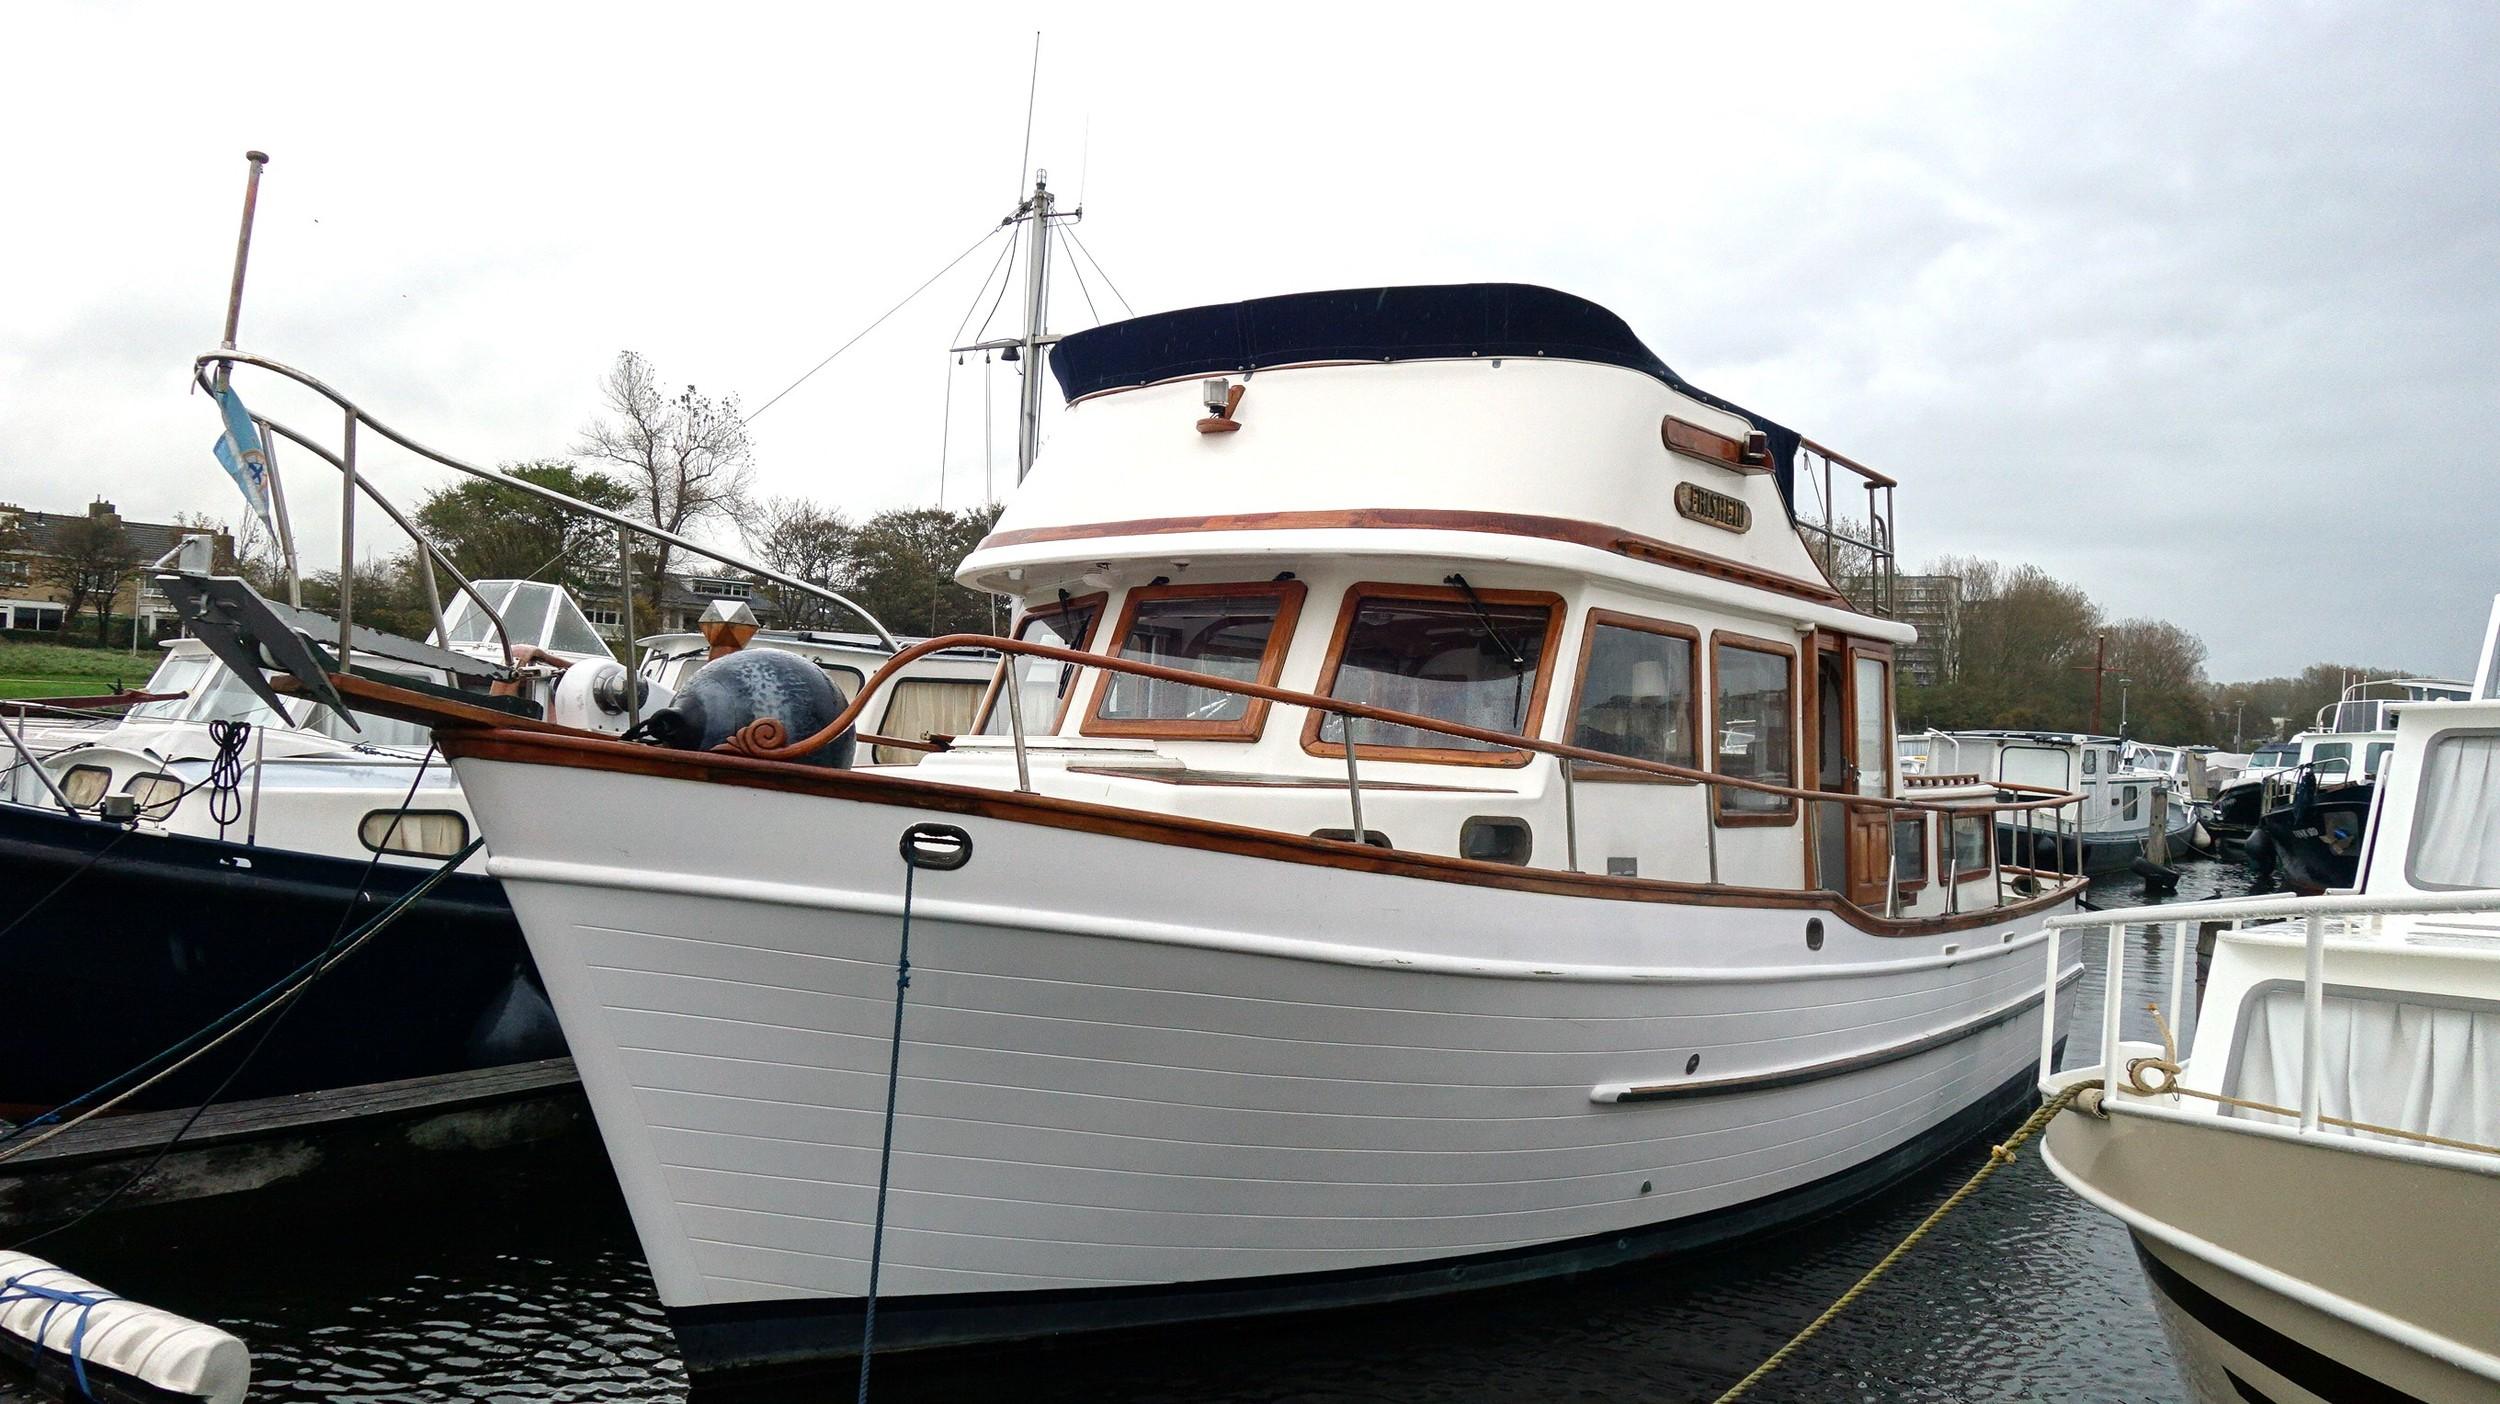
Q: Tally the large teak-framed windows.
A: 5